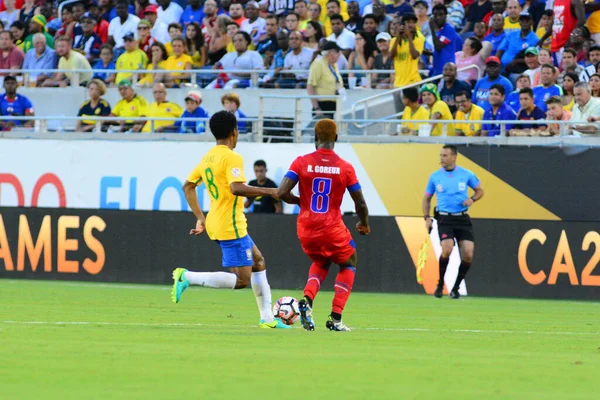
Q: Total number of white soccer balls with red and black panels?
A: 1